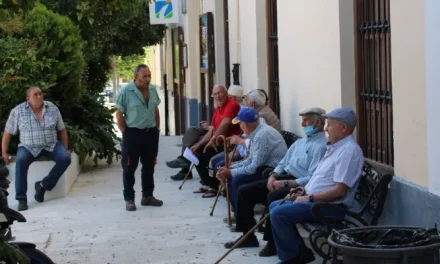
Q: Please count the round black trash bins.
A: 1